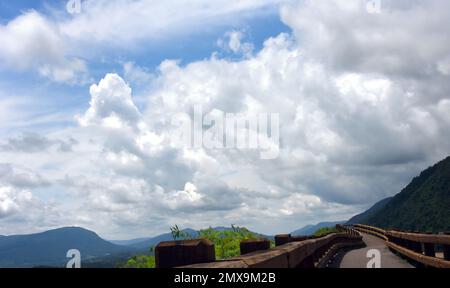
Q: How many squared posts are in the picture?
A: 3